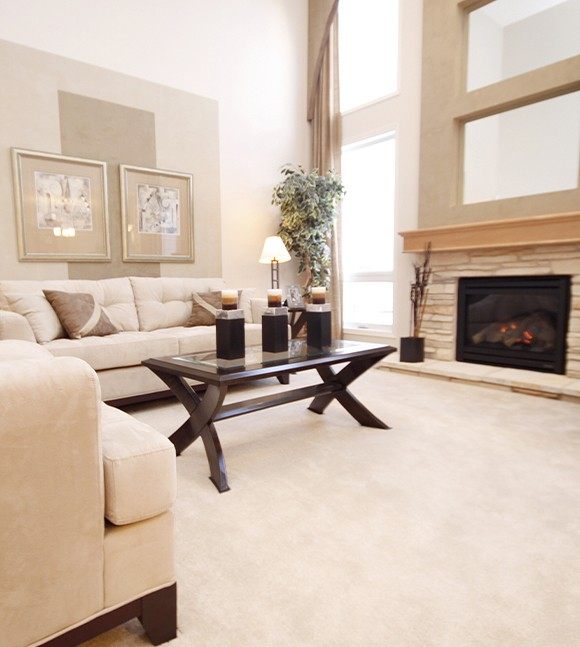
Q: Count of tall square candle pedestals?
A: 3